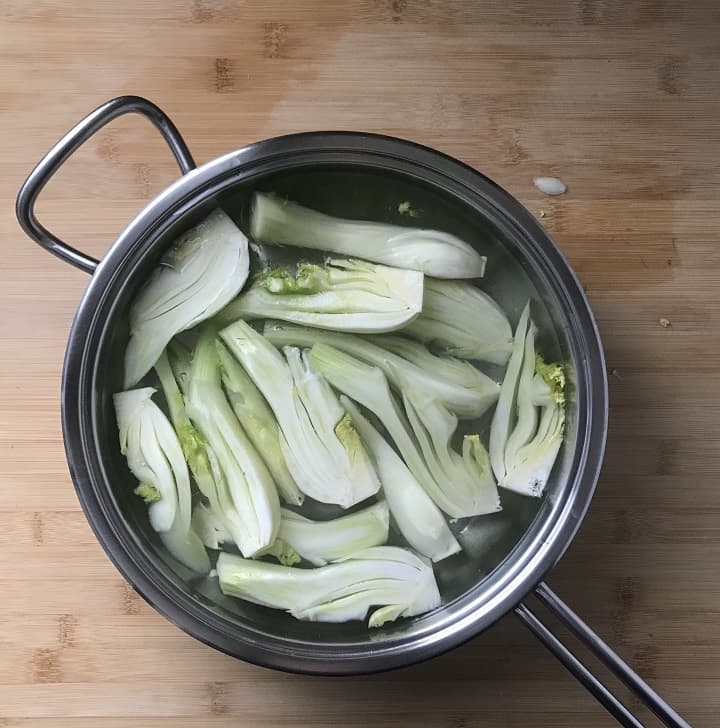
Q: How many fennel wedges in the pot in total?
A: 14